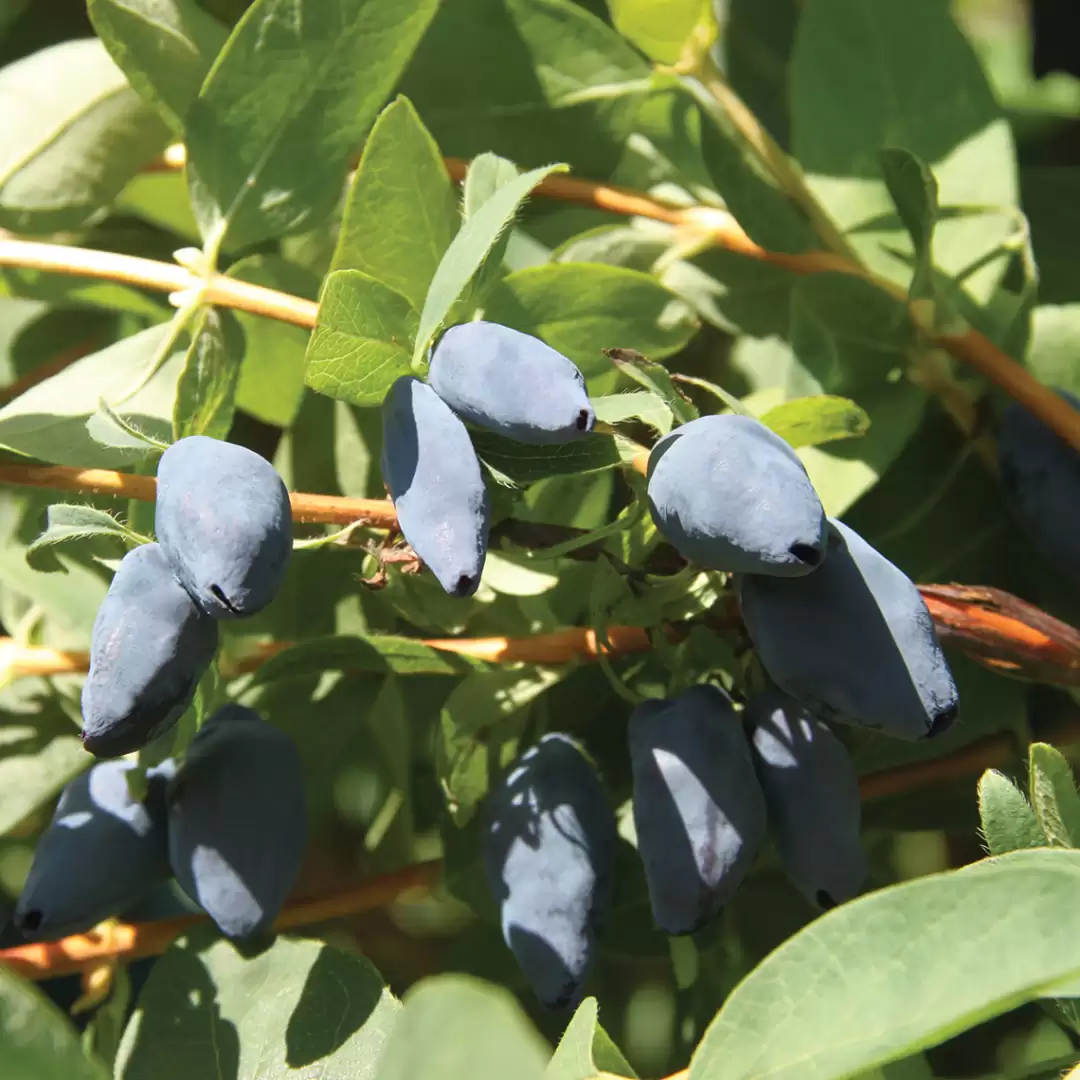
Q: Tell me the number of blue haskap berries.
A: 12